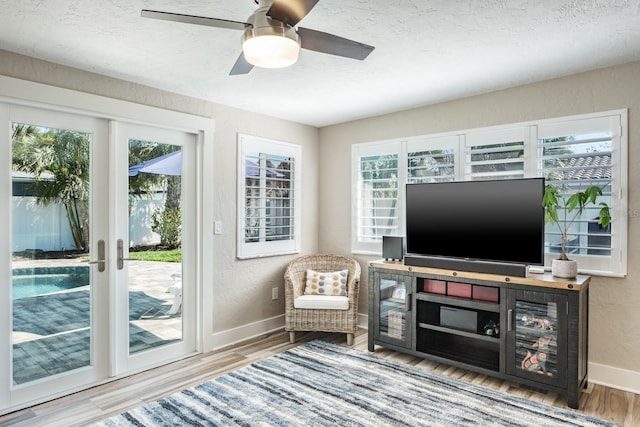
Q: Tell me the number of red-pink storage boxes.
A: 3